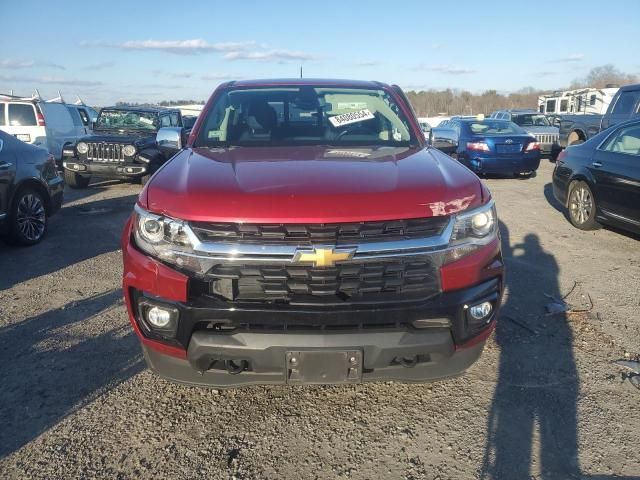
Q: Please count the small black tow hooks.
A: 2